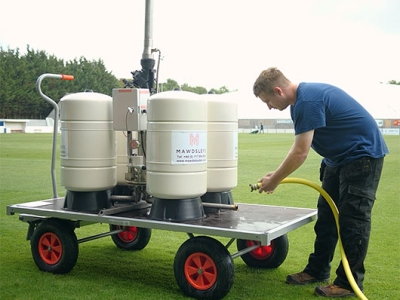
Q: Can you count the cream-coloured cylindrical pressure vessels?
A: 4